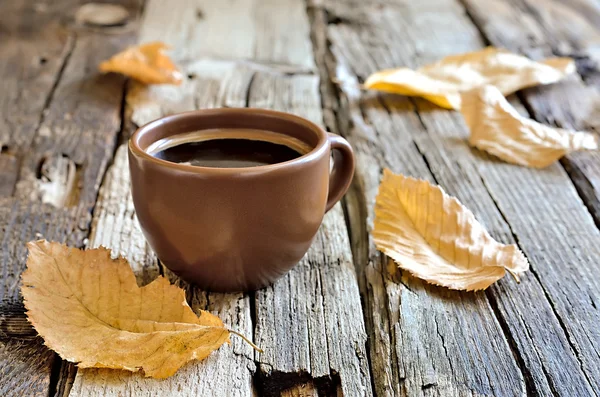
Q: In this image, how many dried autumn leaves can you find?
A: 5